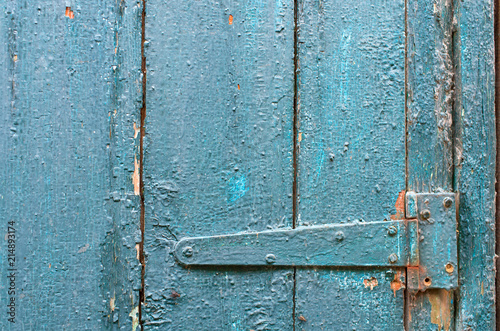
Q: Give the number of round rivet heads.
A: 7